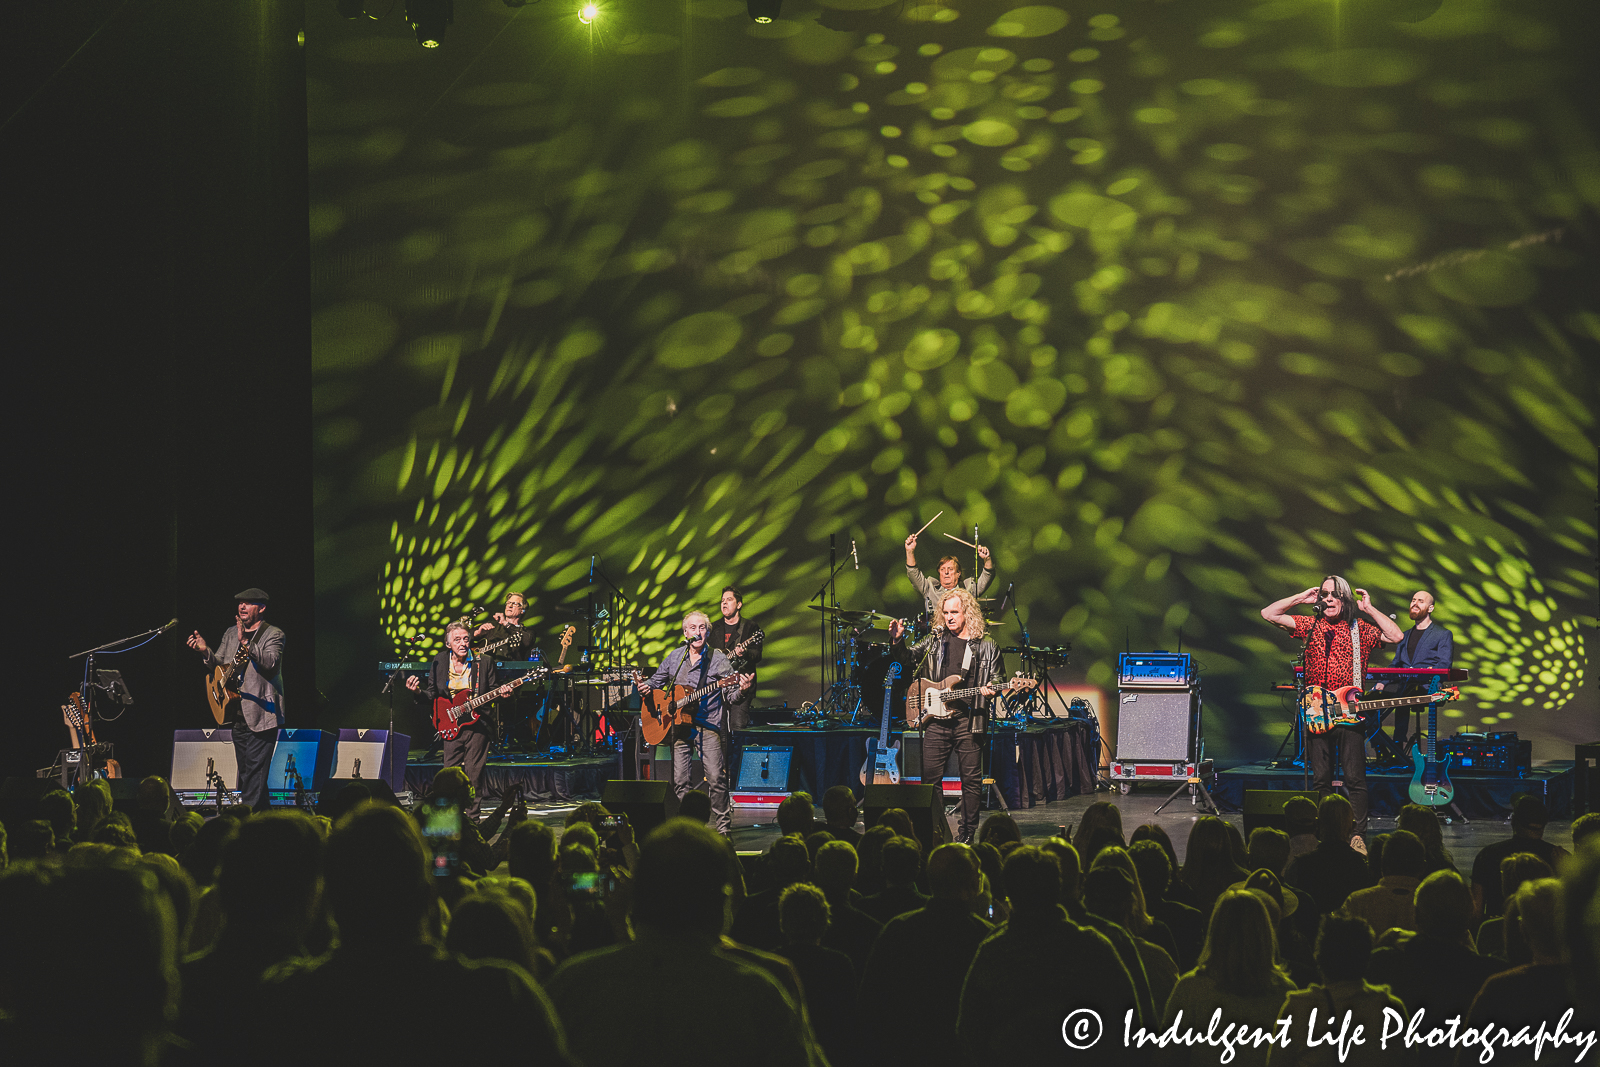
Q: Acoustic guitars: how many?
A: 2